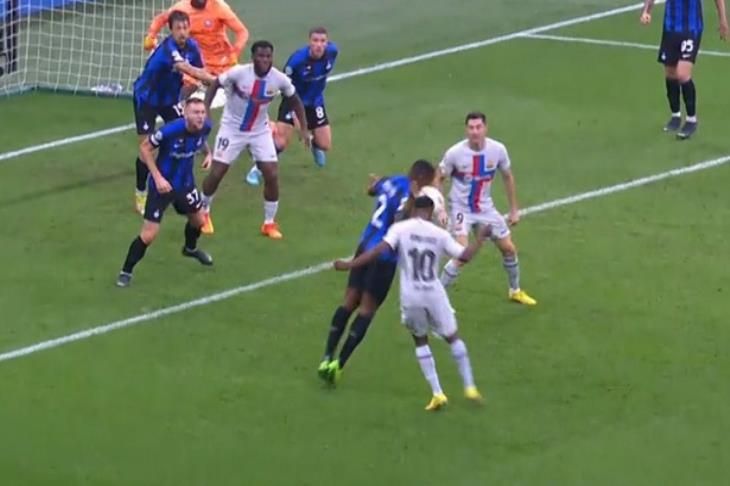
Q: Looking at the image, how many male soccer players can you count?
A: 9